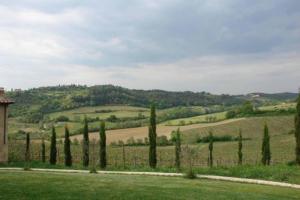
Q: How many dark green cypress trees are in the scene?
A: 12